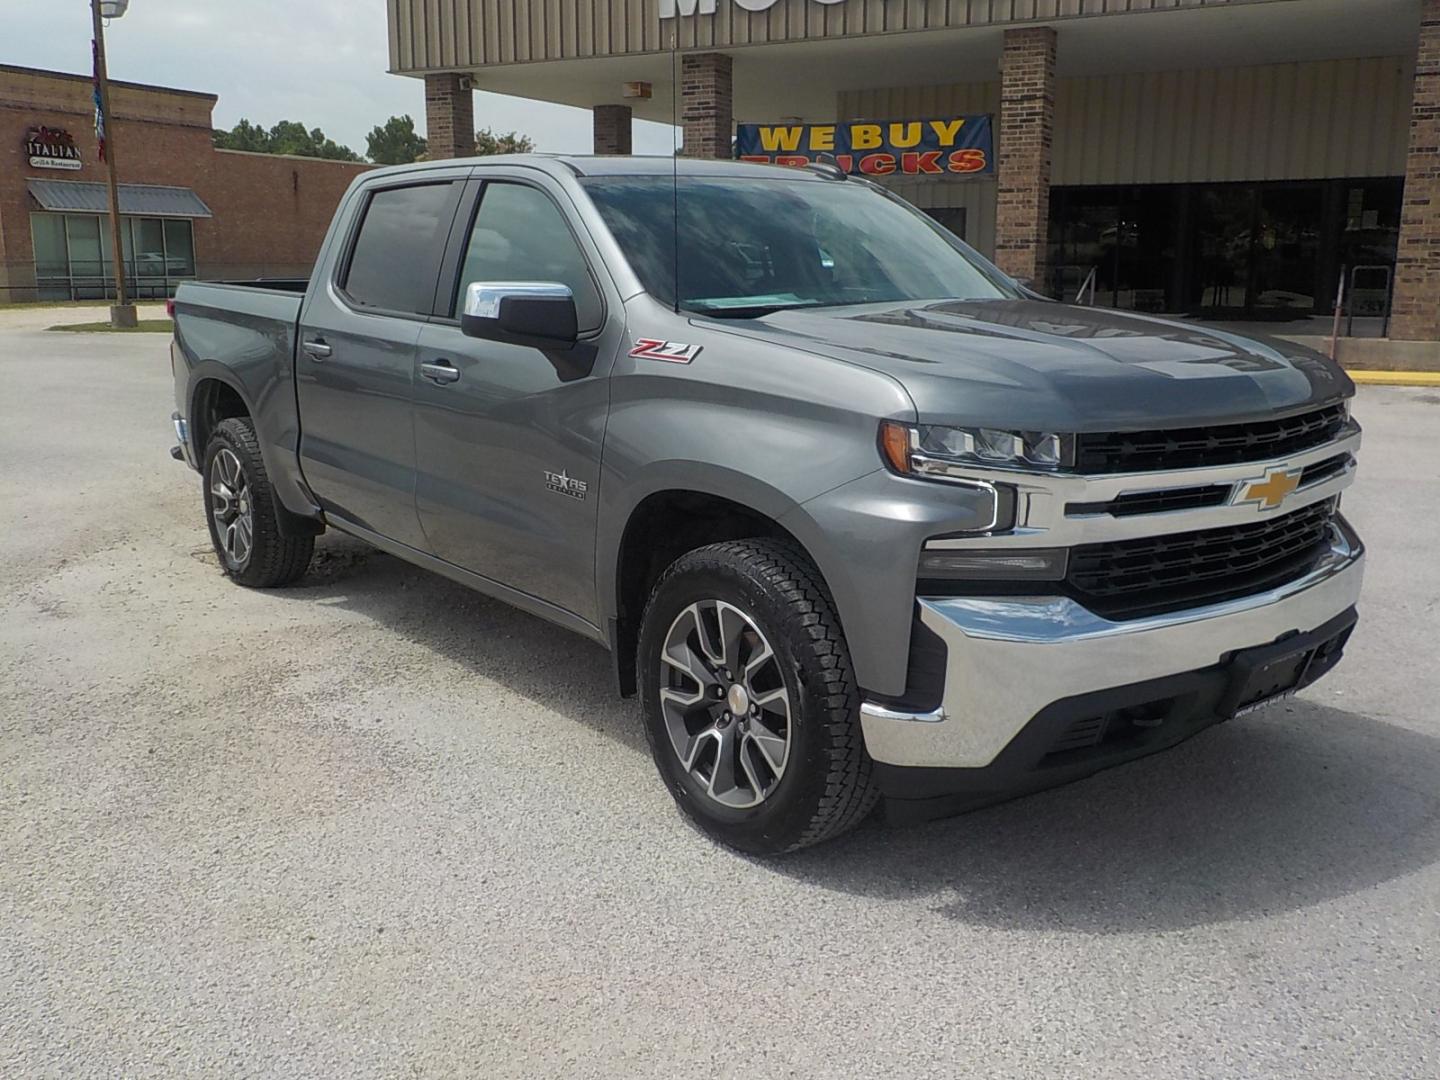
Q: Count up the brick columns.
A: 5